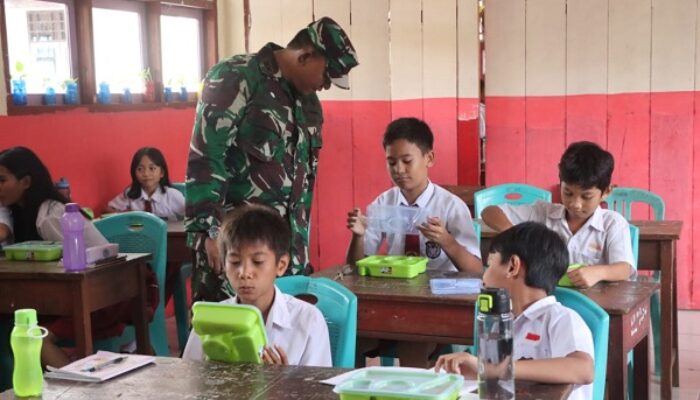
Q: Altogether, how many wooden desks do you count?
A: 5